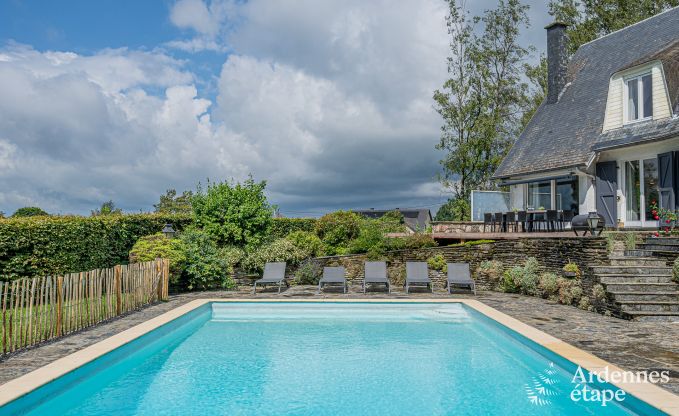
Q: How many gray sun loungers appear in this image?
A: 5